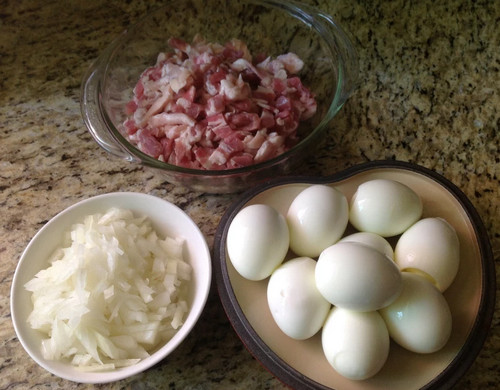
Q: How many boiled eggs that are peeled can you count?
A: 9